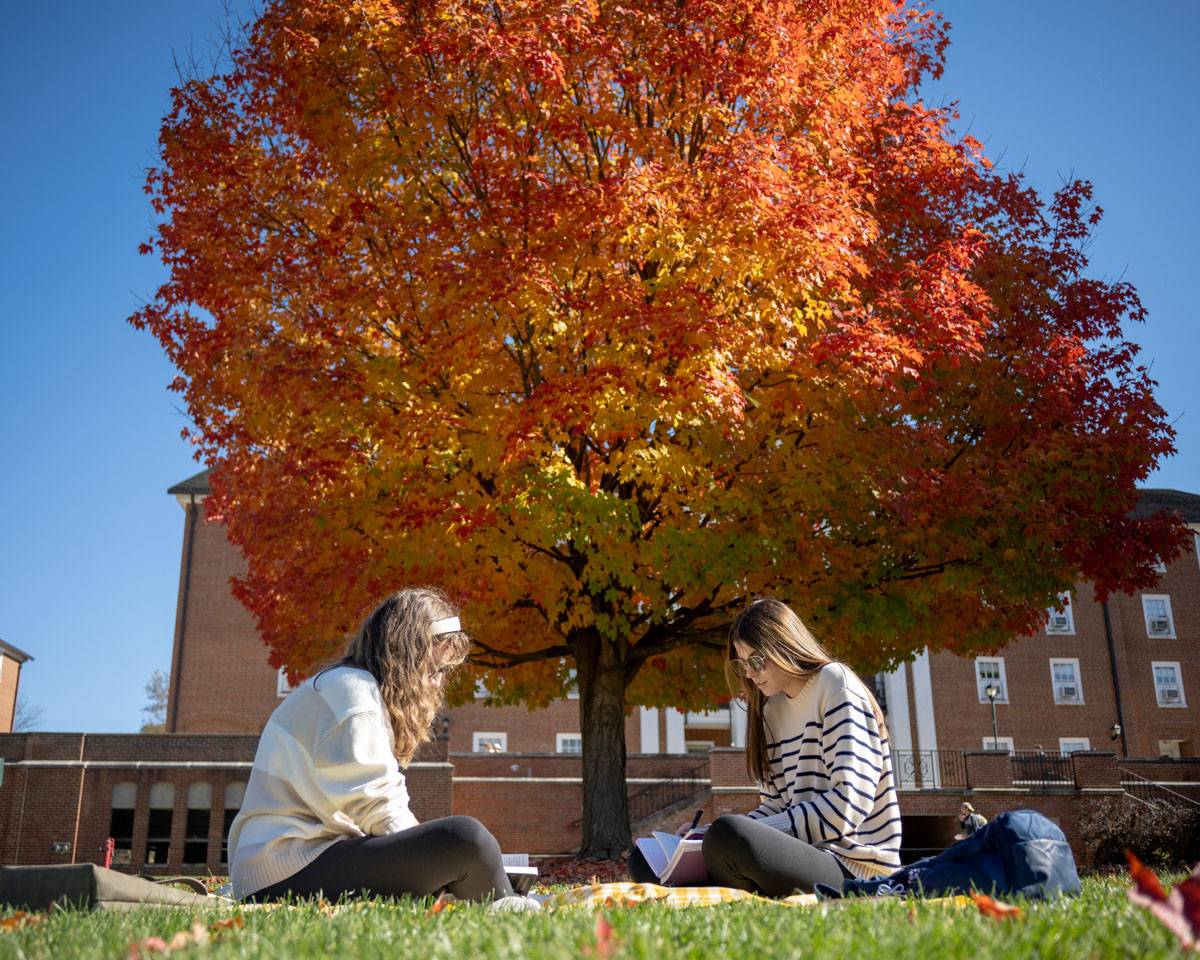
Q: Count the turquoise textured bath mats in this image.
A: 0